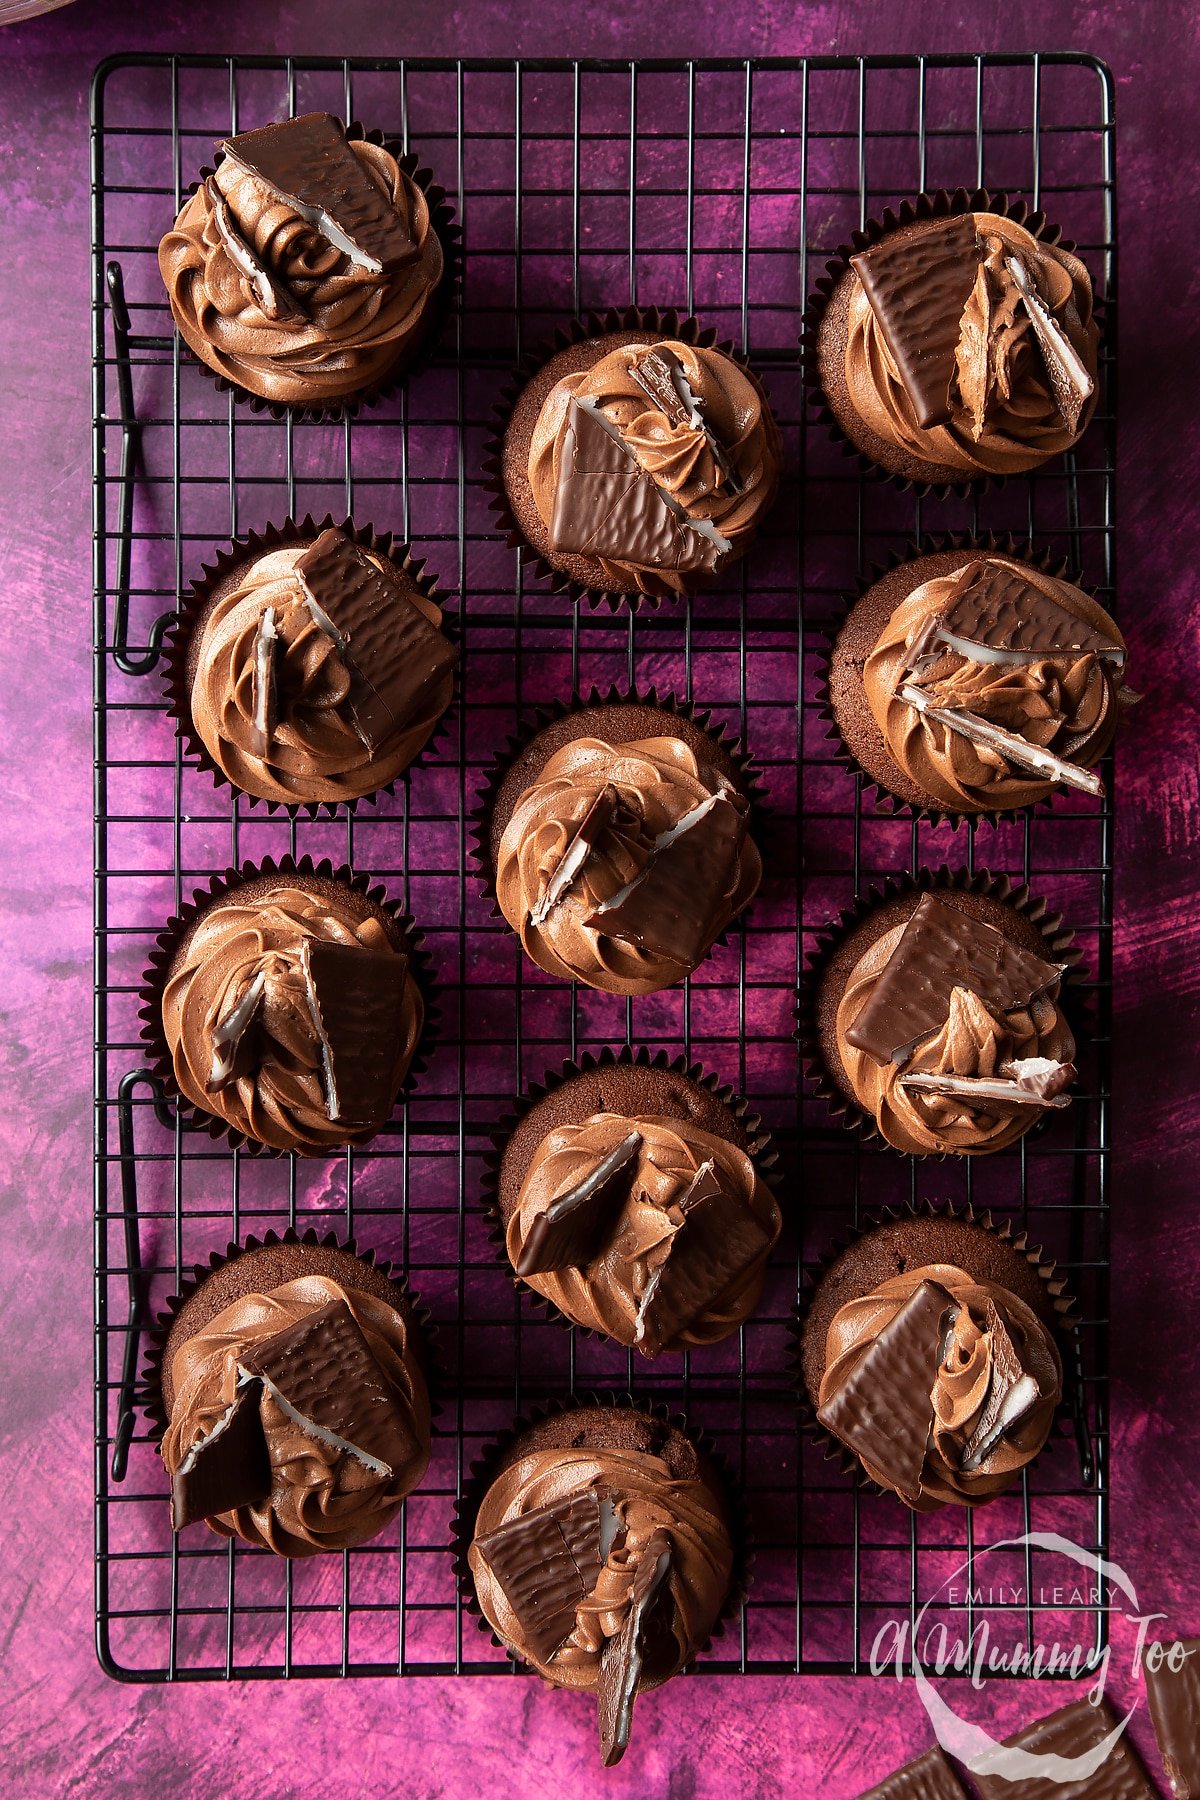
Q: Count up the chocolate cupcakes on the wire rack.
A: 12